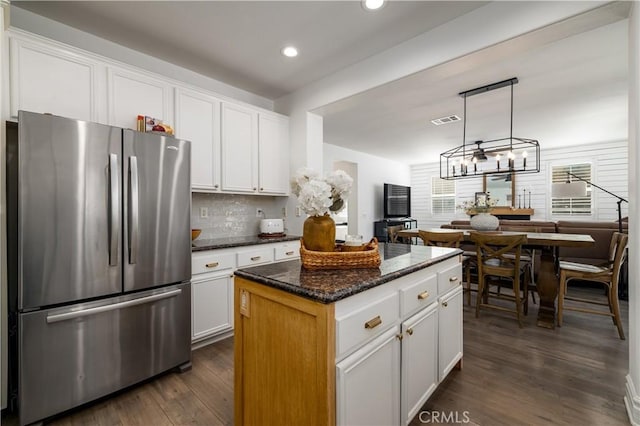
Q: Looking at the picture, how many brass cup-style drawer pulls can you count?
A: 6